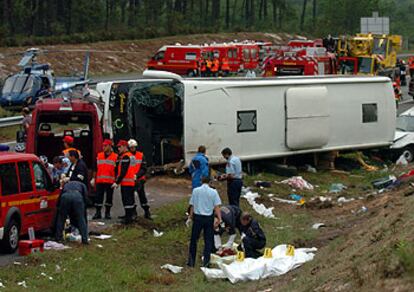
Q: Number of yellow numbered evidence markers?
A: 3